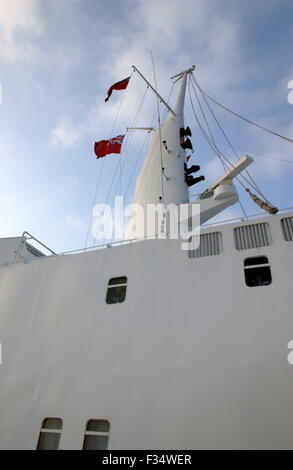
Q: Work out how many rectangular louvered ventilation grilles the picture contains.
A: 3